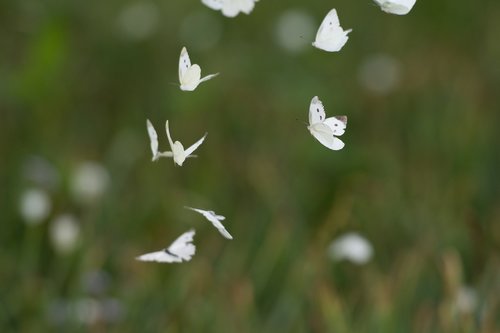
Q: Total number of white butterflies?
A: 9